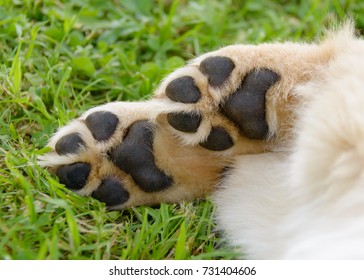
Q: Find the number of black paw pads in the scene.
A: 10